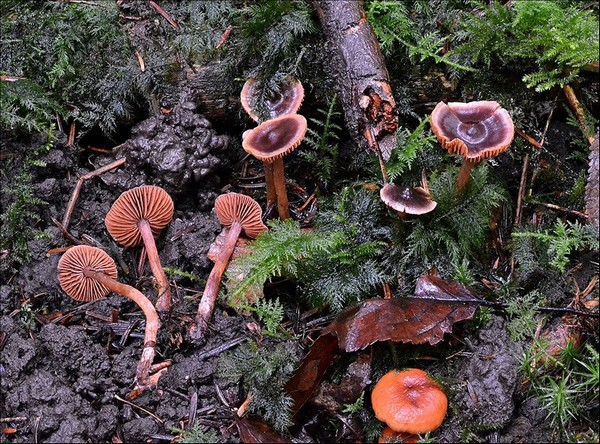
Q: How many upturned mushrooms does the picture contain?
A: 3